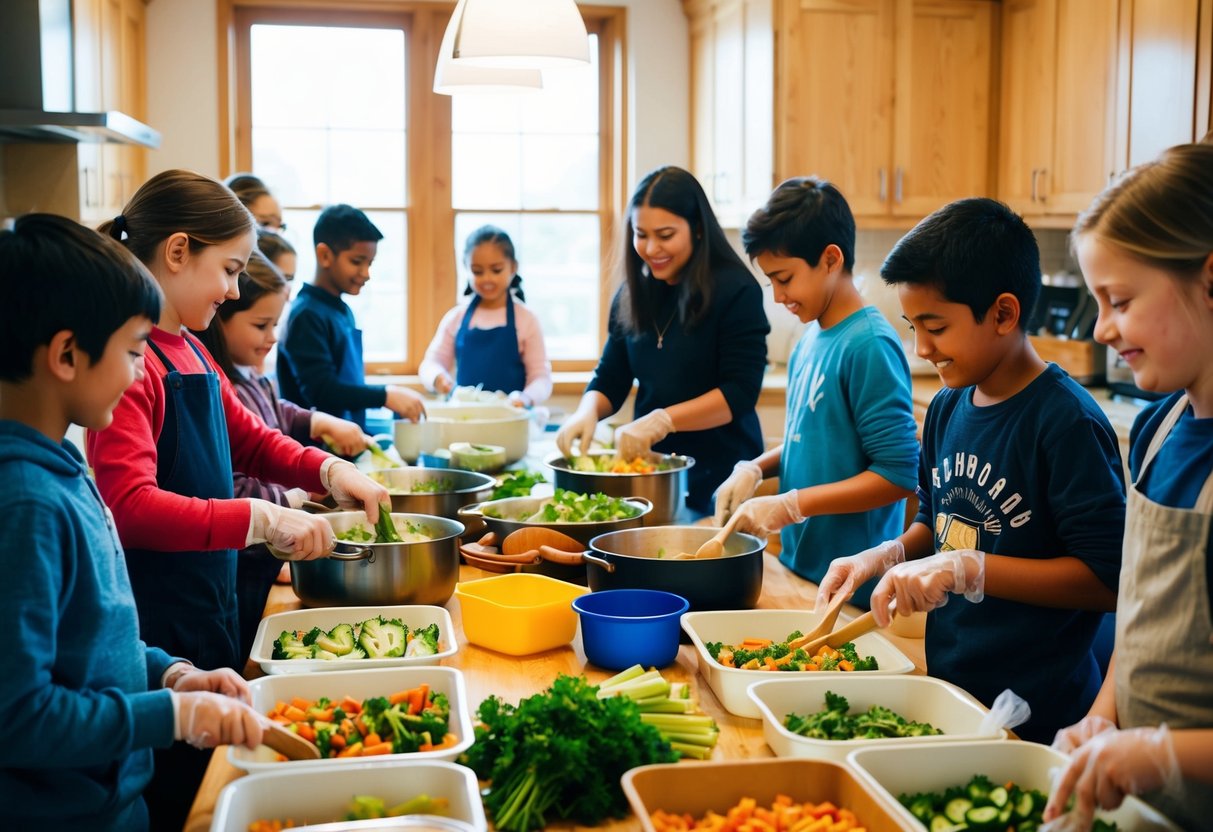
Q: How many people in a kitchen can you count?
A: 11